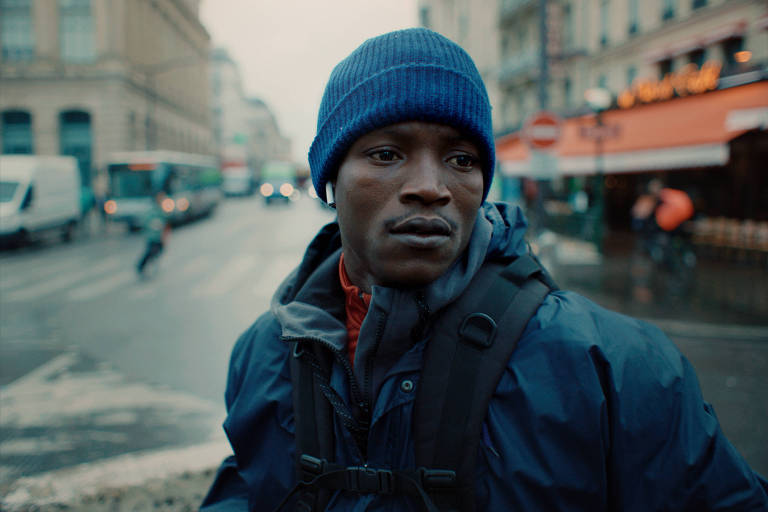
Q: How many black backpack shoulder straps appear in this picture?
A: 2